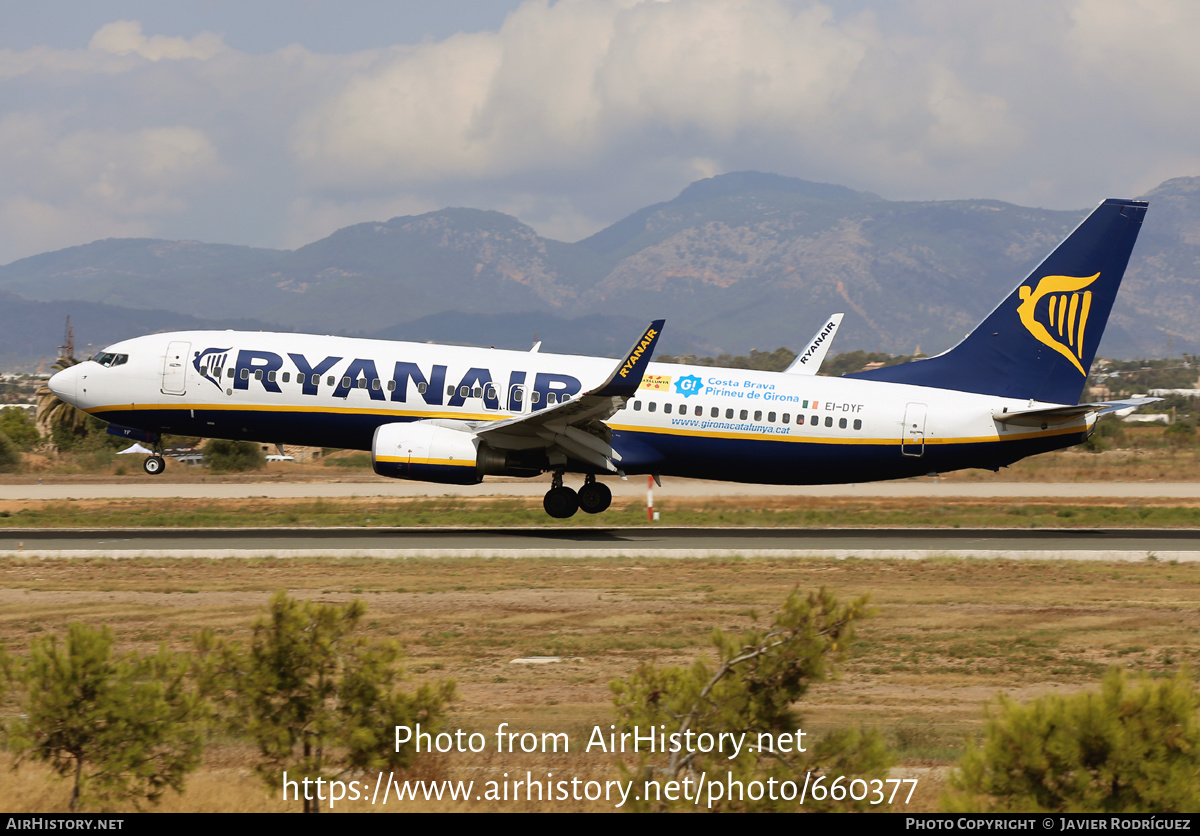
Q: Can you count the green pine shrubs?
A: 4